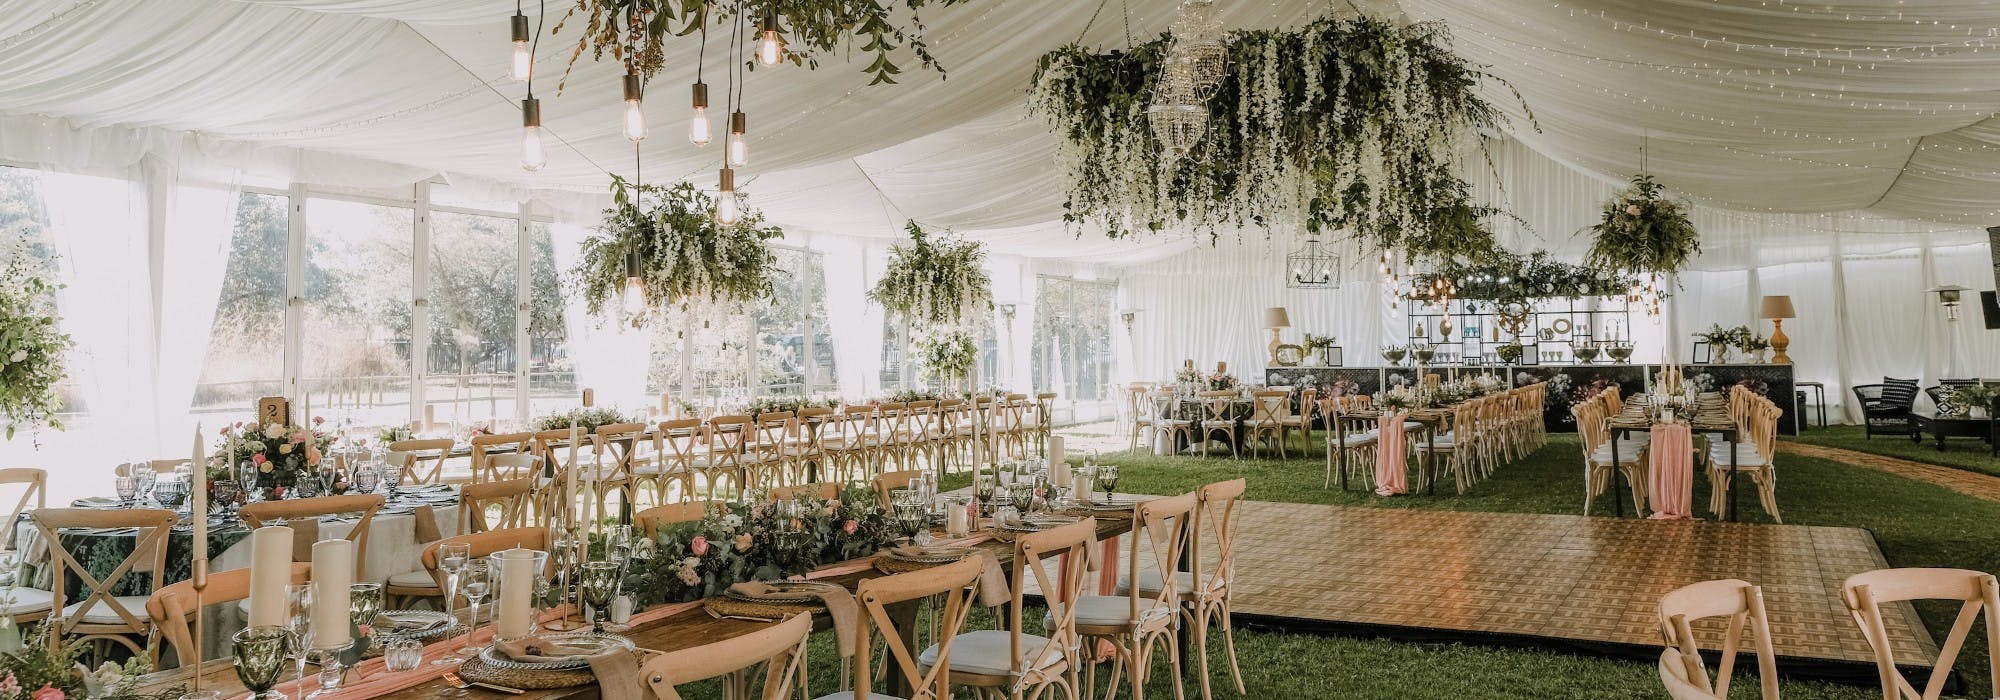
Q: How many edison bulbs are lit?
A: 8